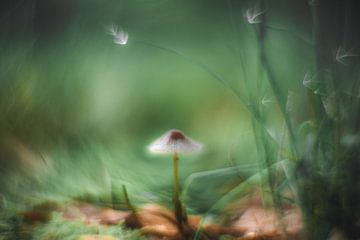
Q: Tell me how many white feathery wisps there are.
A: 5